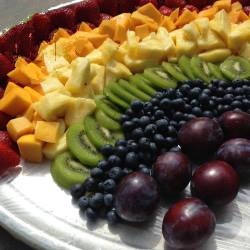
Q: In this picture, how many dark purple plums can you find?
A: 7